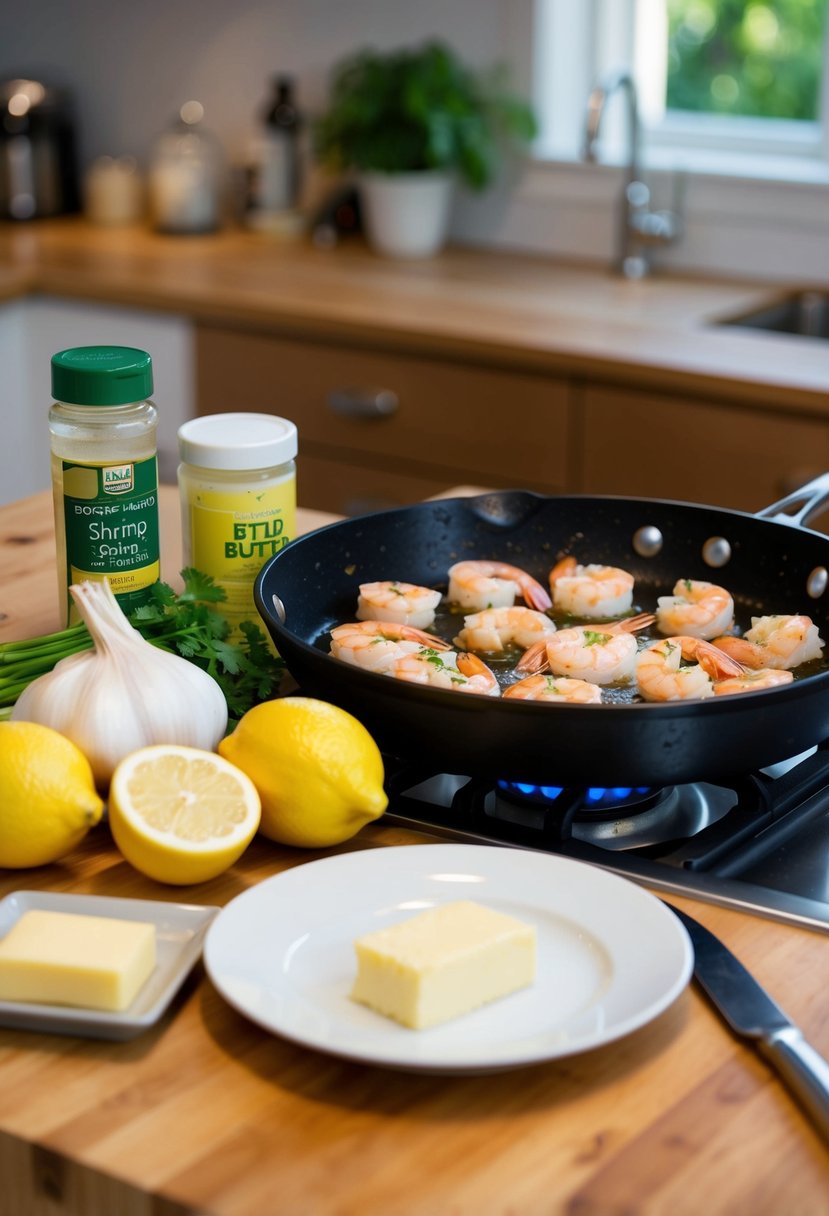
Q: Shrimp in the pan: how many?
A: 12